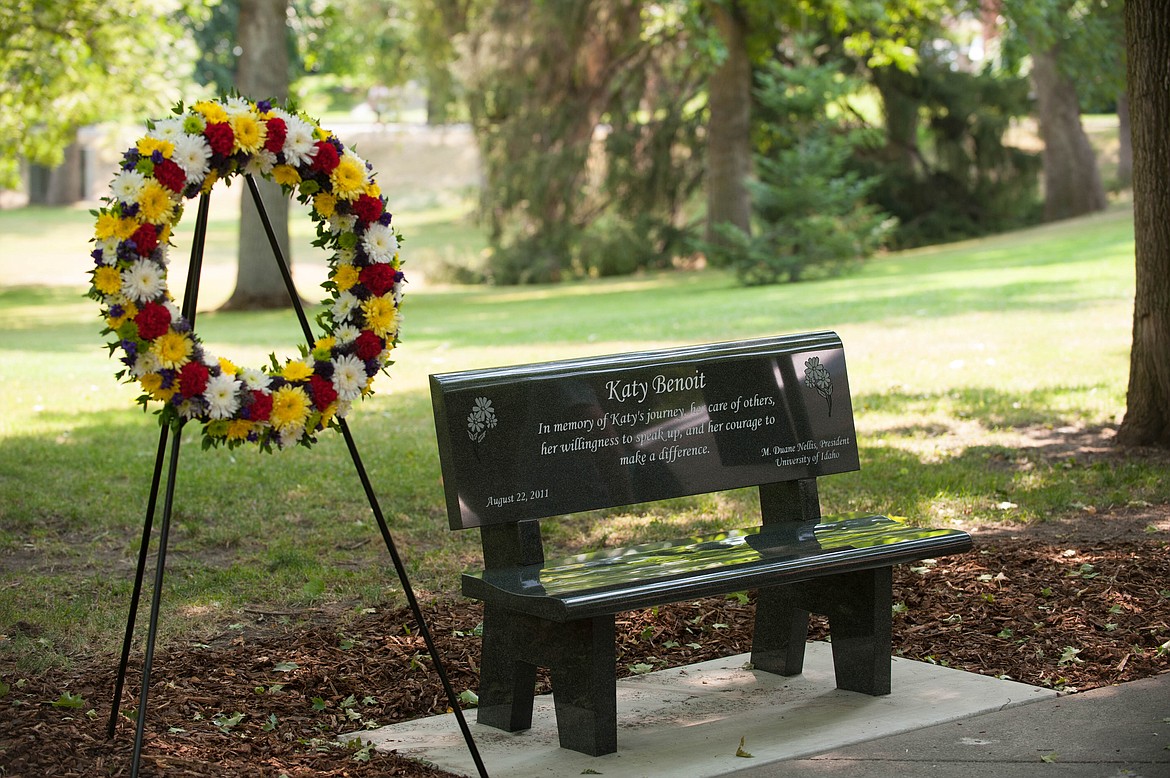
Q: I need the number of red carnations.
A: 12